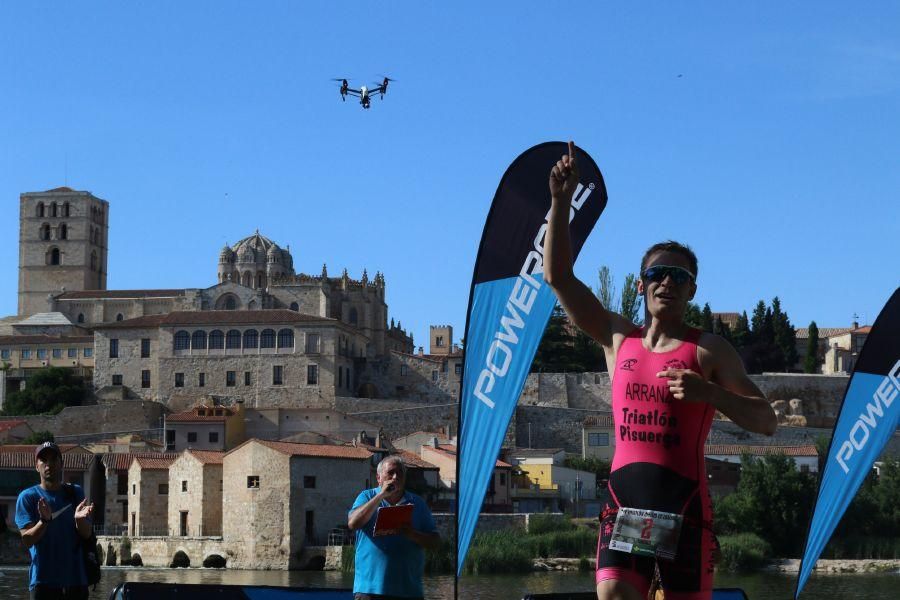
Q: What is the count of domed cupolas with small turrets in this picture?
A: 1